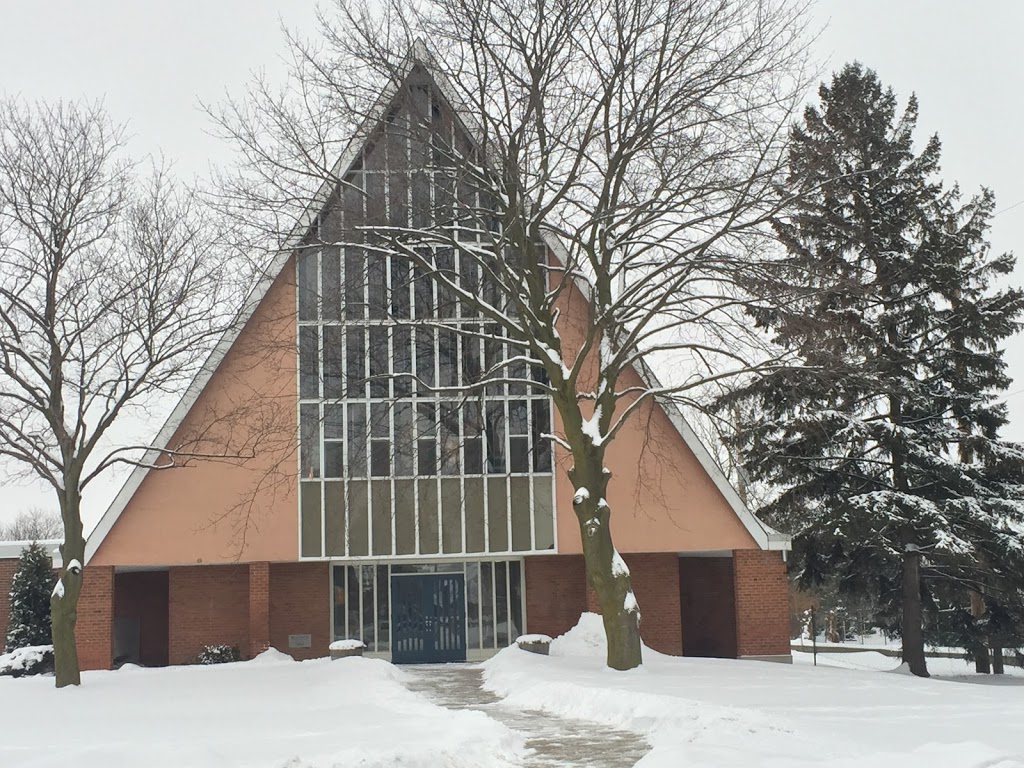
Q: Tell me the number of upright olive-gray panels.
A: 11